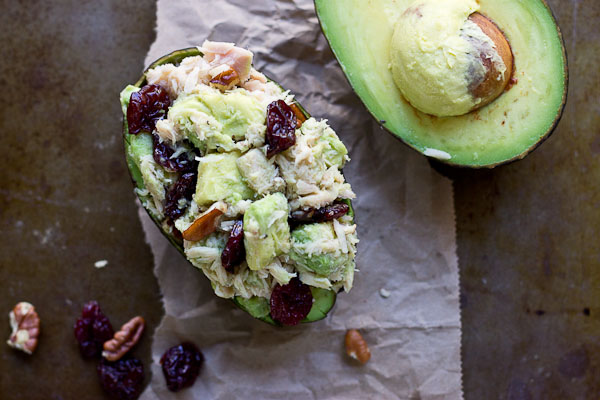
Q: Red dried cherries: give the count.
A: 10